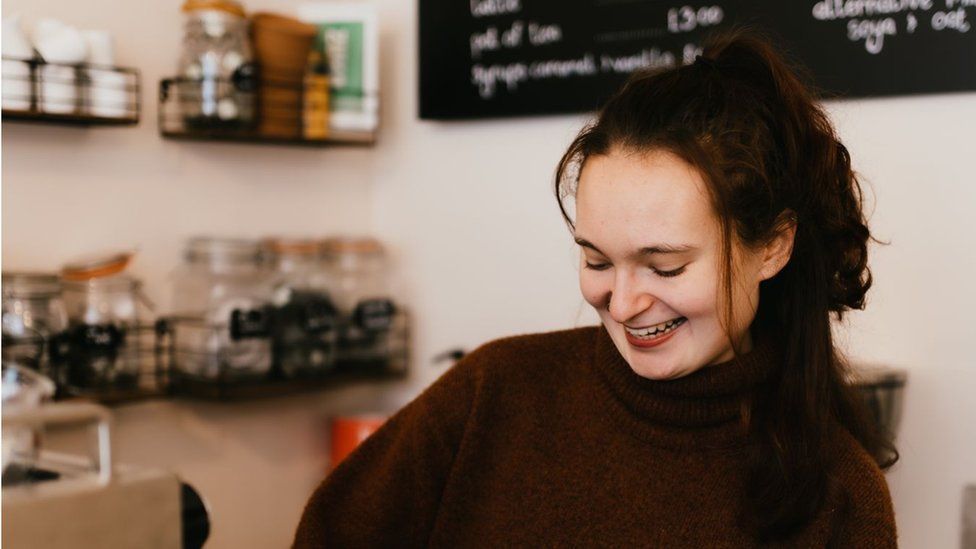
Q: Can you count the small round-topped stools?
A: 0